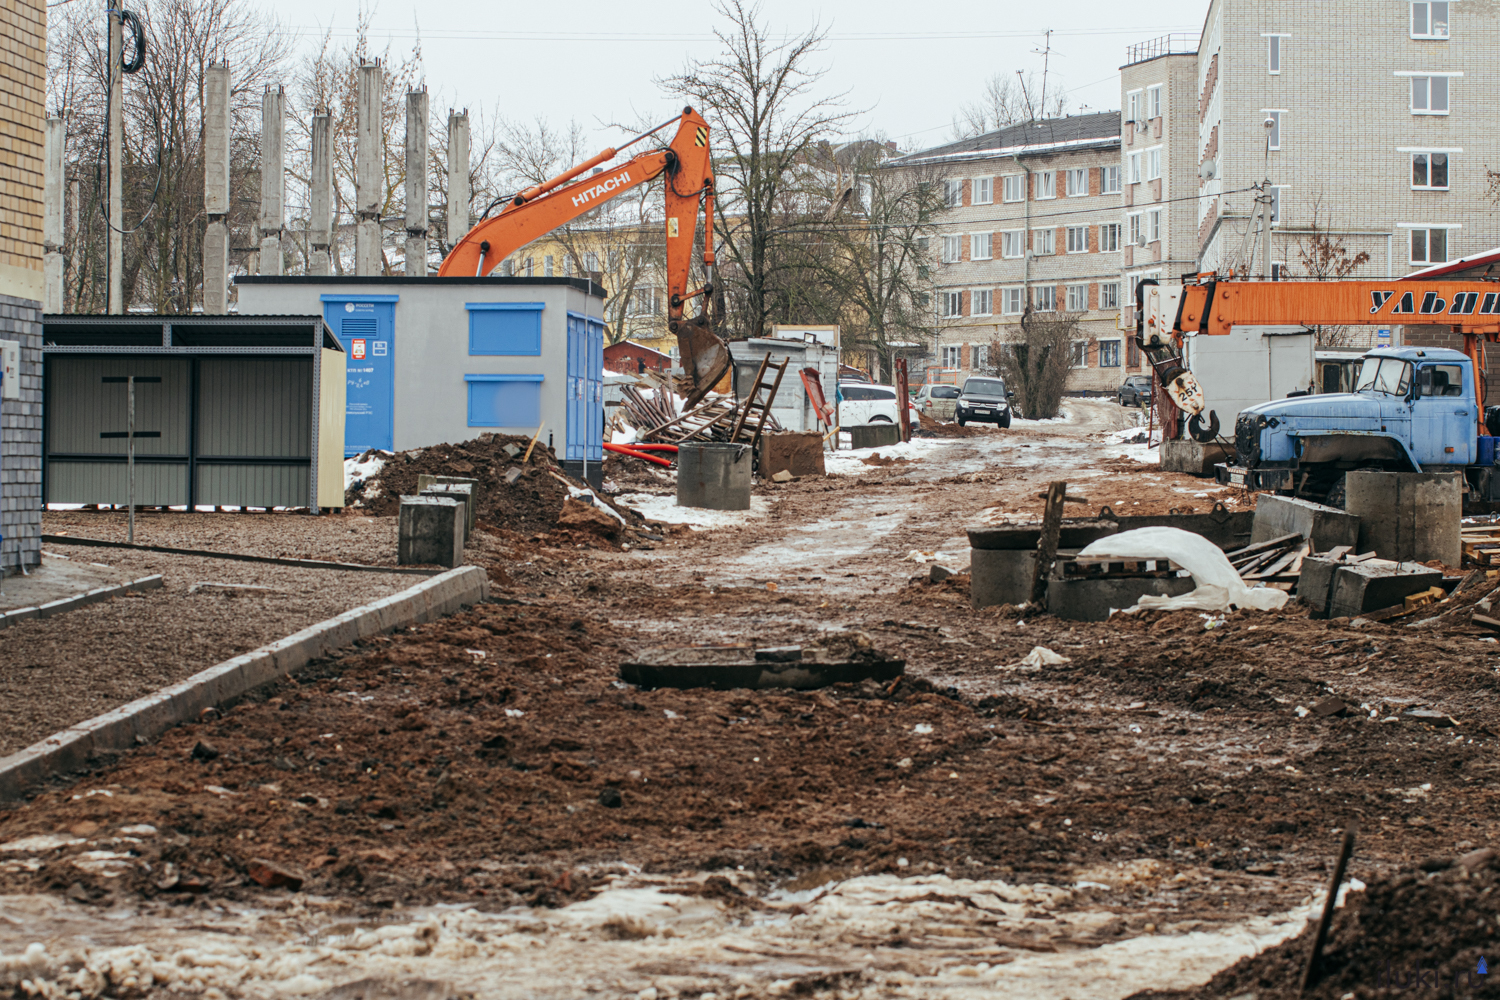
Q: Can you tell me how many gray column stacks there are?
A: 7